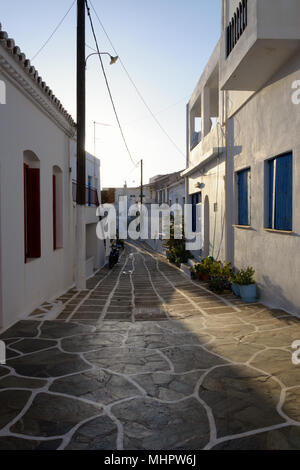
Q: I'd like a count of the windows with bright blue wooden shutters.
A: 2